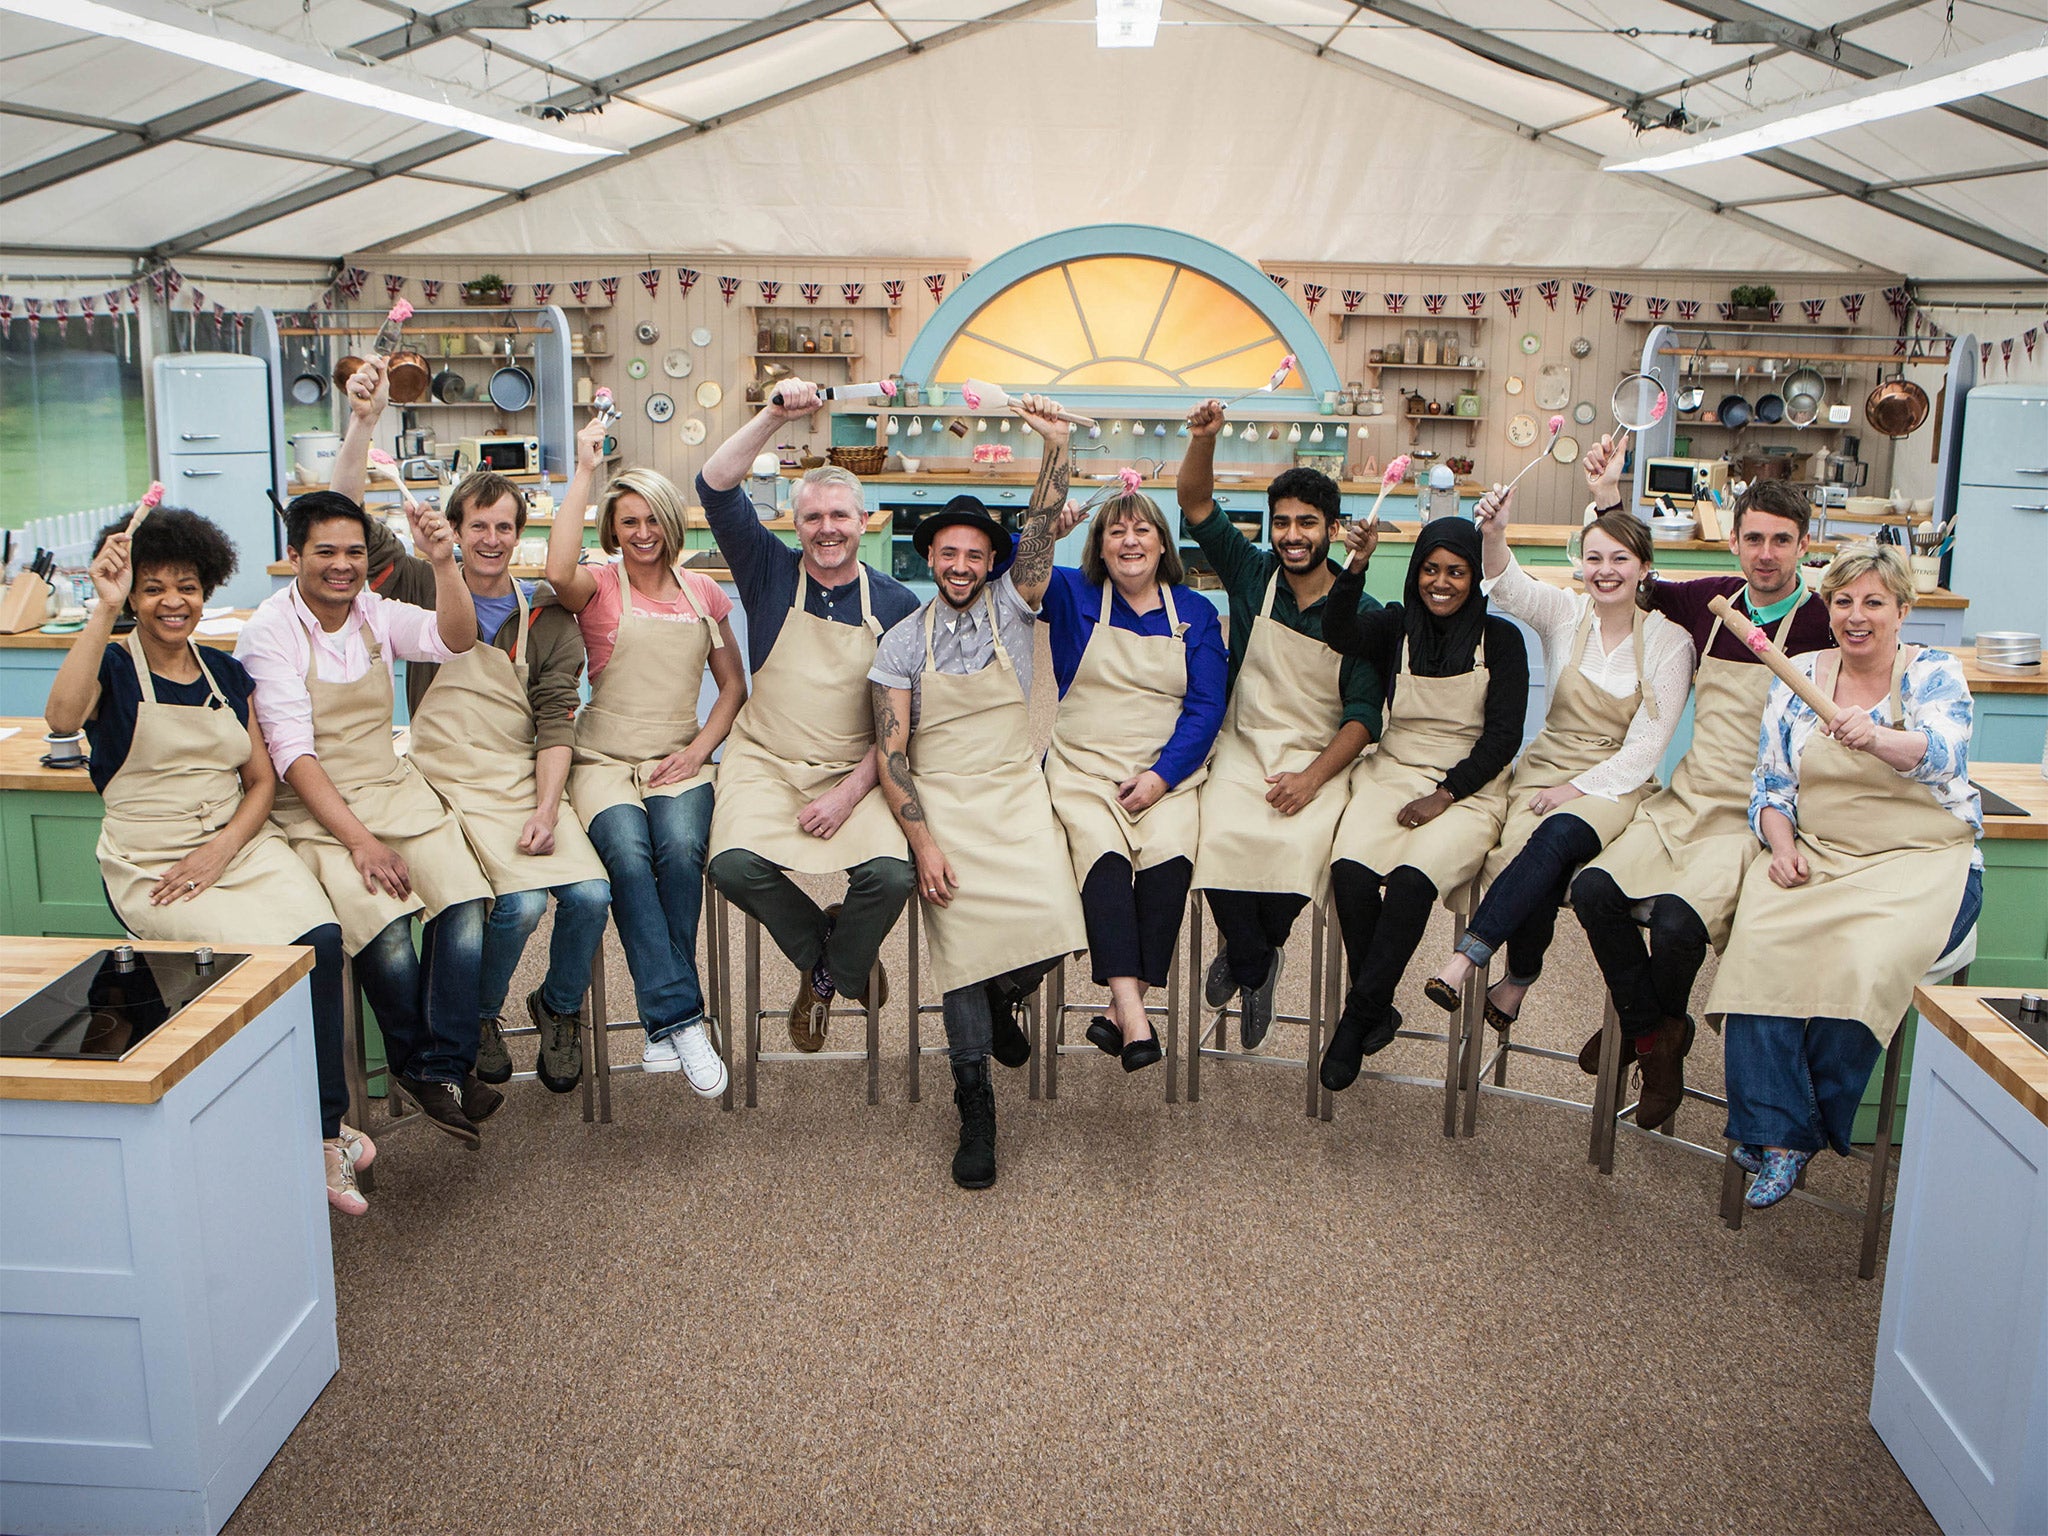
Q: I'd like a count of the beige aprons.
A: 12